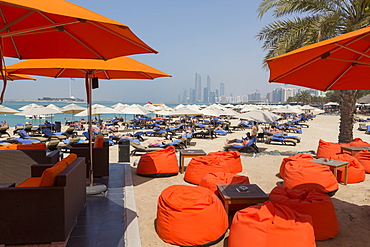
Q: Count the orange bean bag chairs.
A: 13